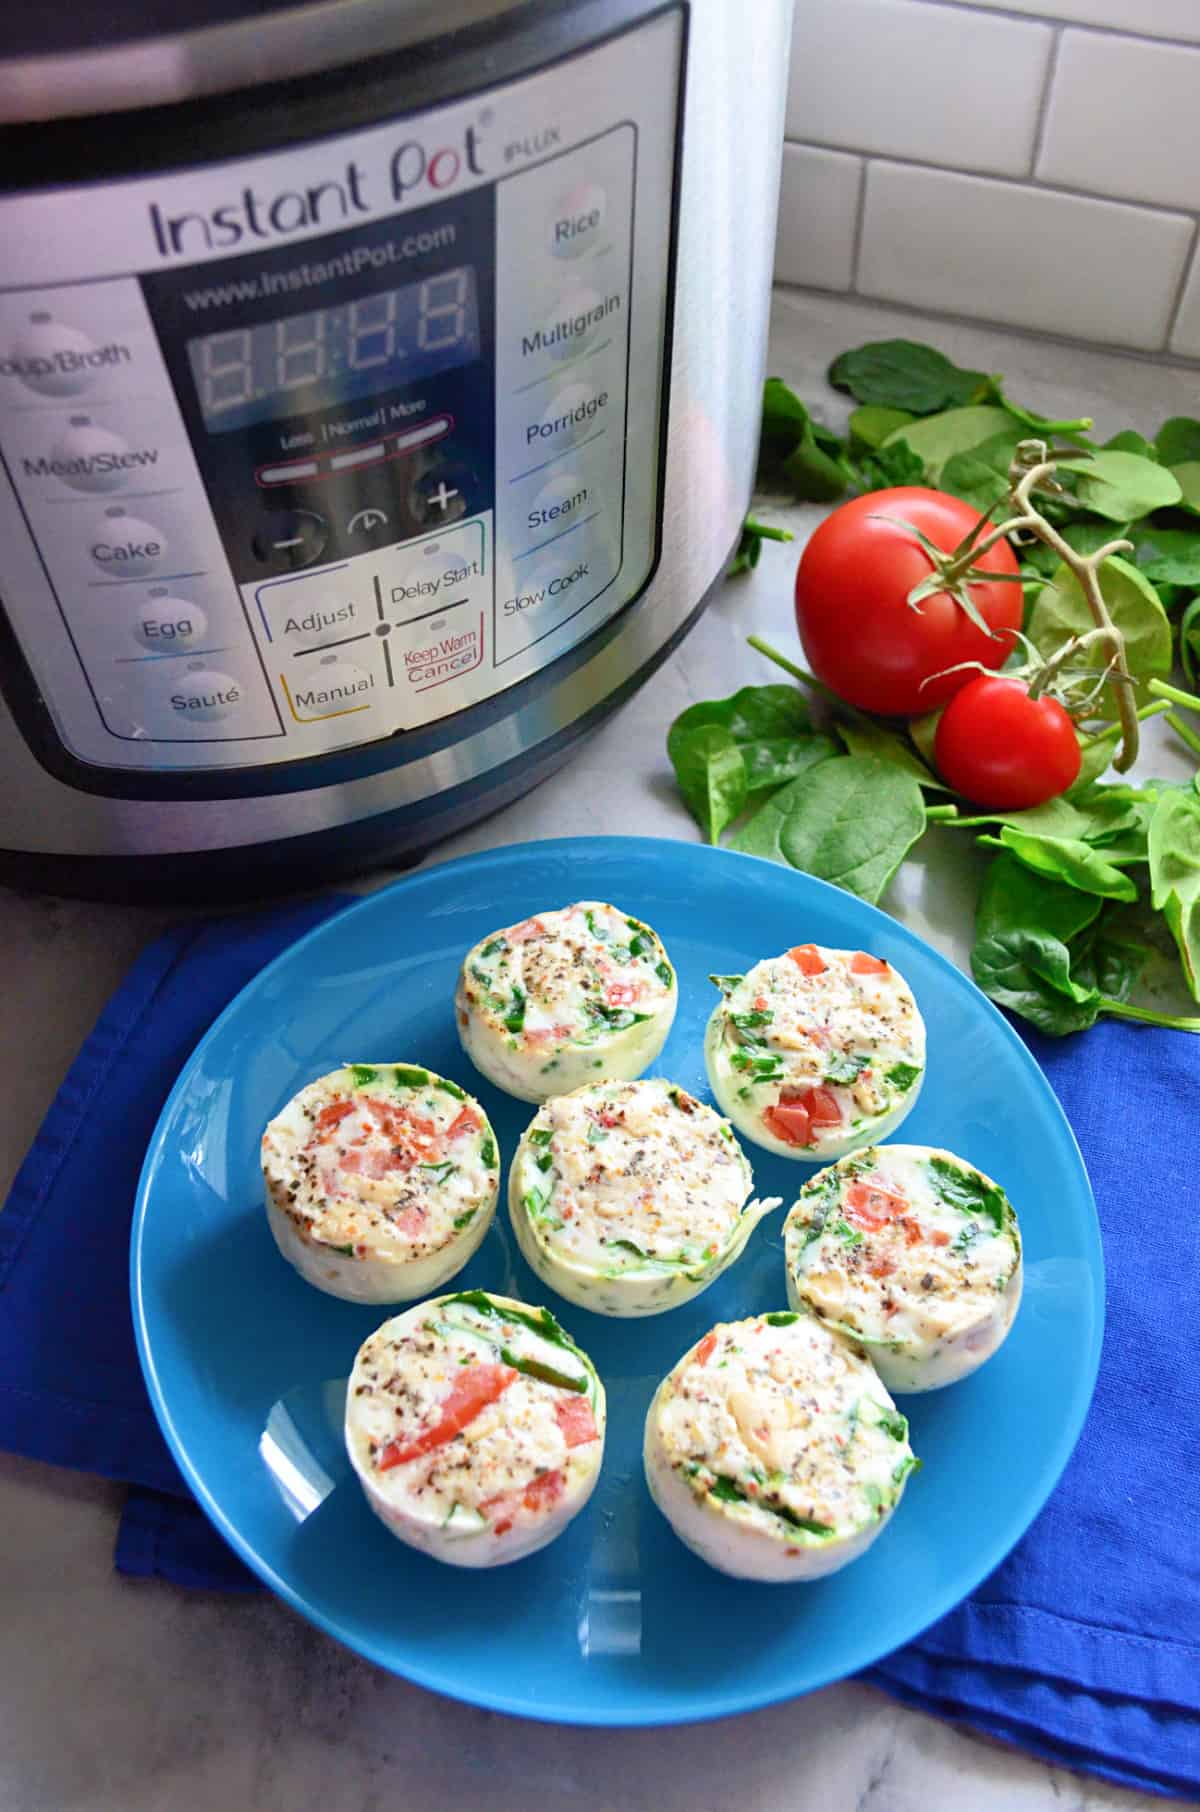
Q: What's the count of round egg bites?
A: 7